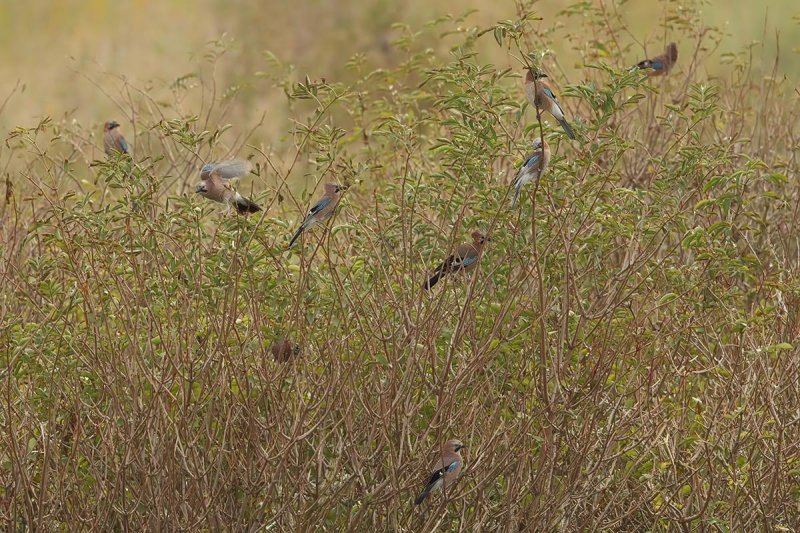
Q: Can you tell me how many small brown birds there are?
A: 9